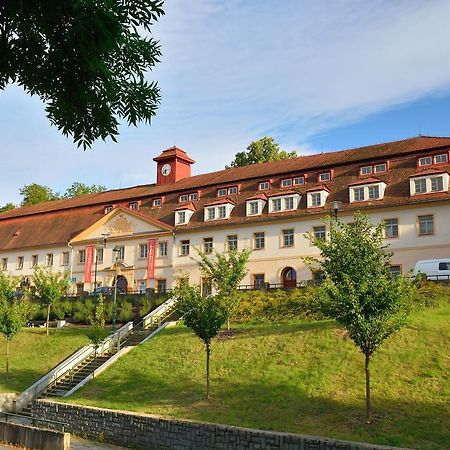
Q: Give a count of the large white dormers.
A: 7